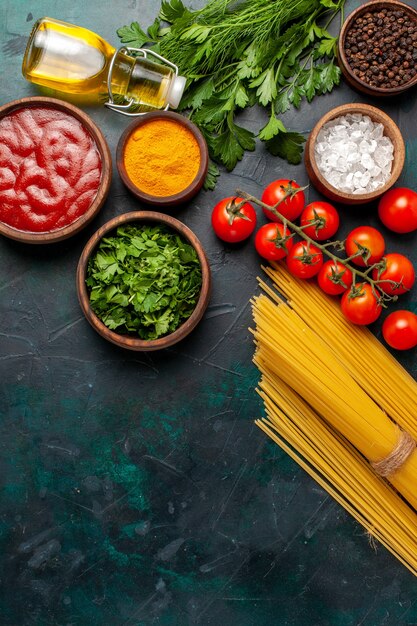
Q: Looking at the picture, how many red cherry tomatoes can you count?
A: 11